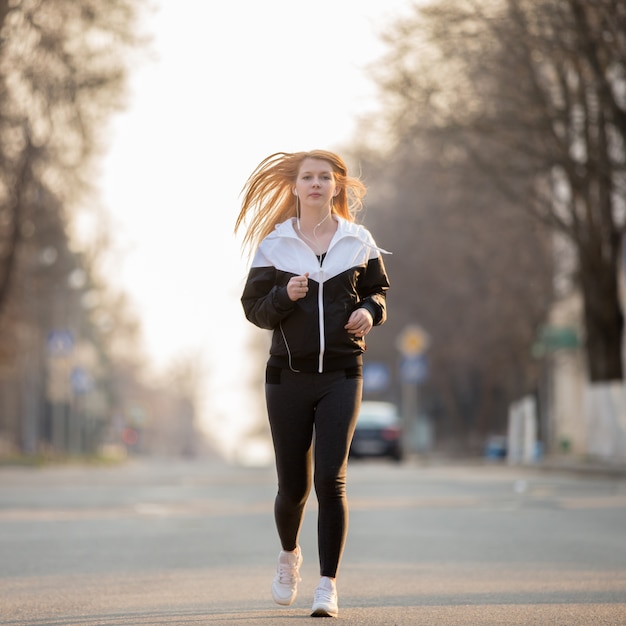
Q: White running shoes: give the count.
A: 2